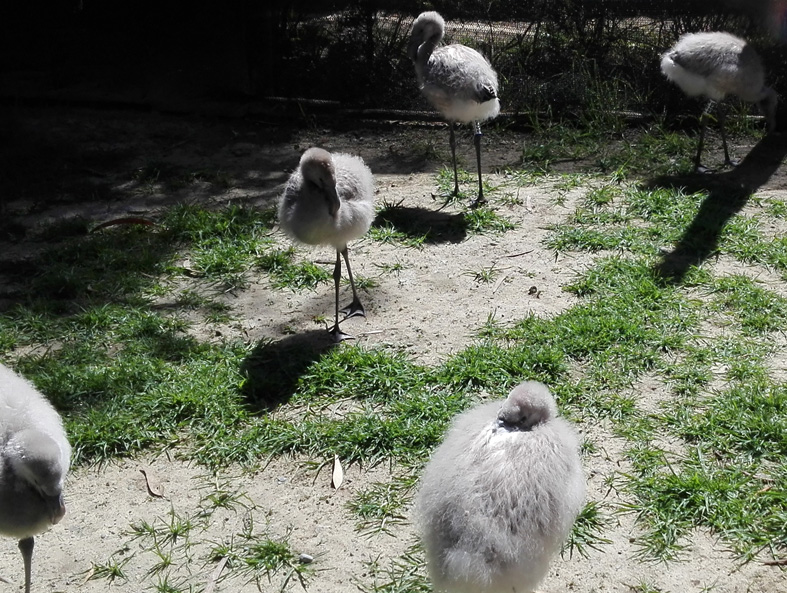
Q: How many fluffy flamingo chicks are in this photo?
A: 5